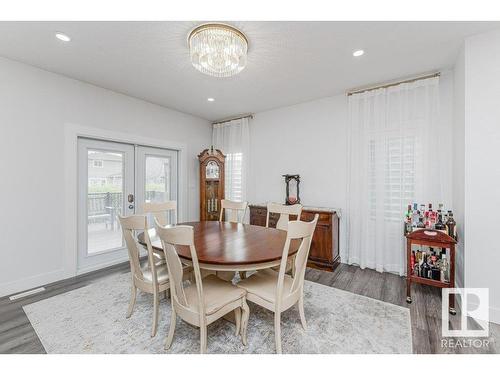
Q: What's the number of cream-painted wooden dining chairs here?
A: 6